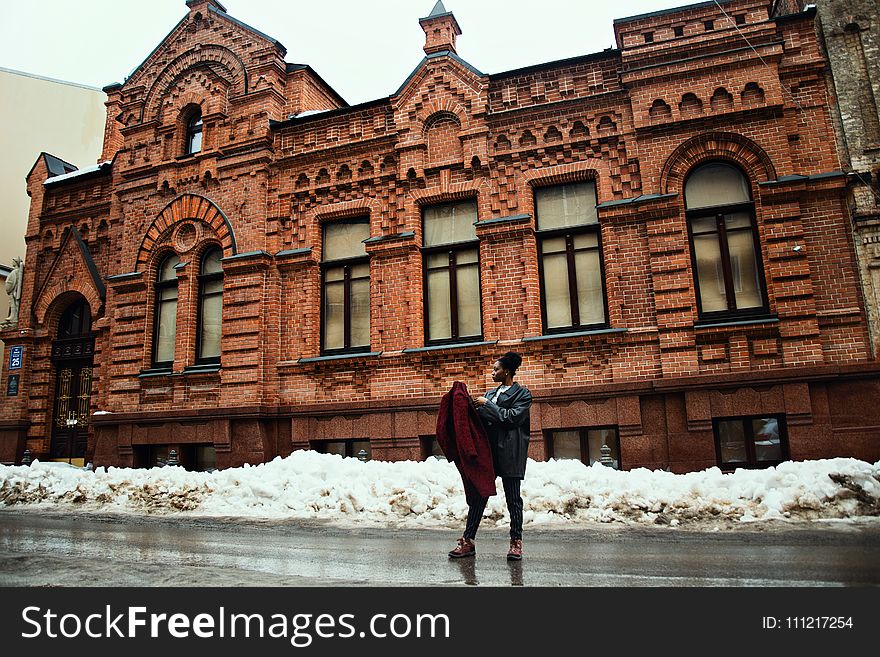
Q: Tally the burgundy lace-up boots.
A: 2